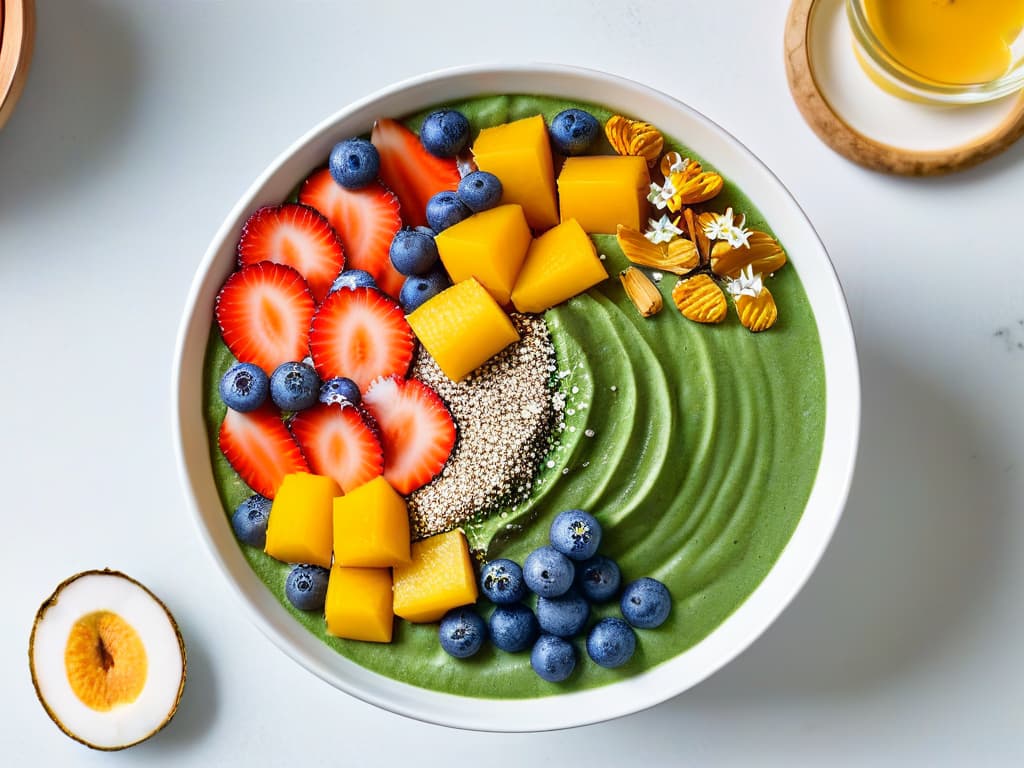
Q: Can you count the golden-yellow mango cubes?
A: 9